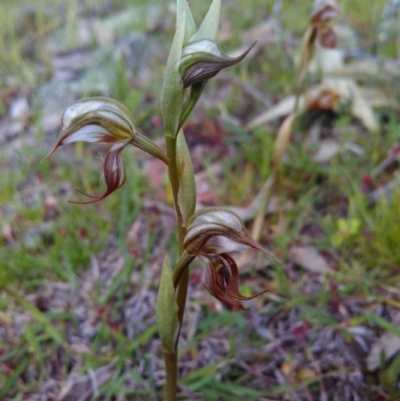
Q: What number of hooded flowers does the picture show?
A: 3